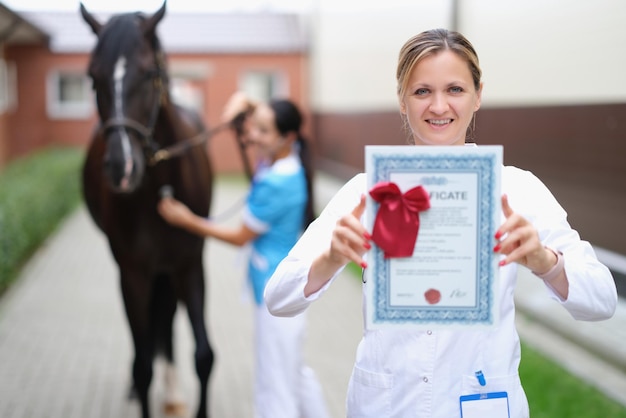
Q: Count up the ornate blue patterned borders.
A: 1